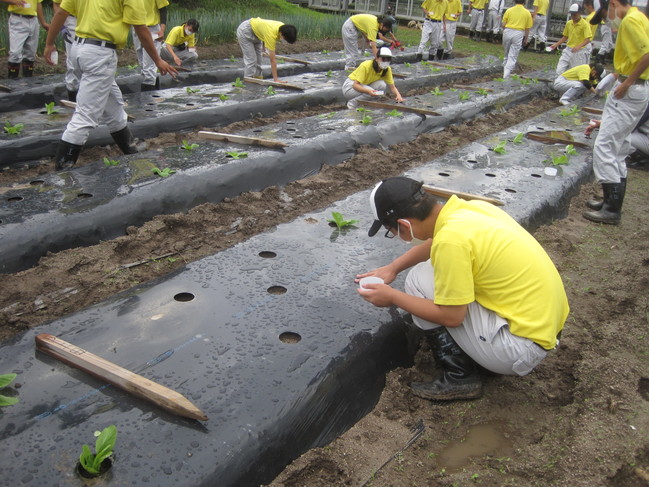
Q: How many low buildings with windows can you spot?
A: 1